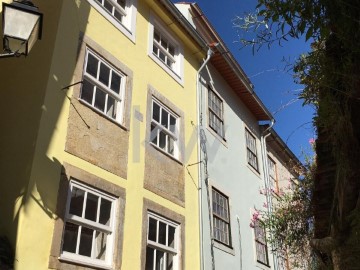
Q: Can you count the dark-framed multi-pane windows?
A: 4